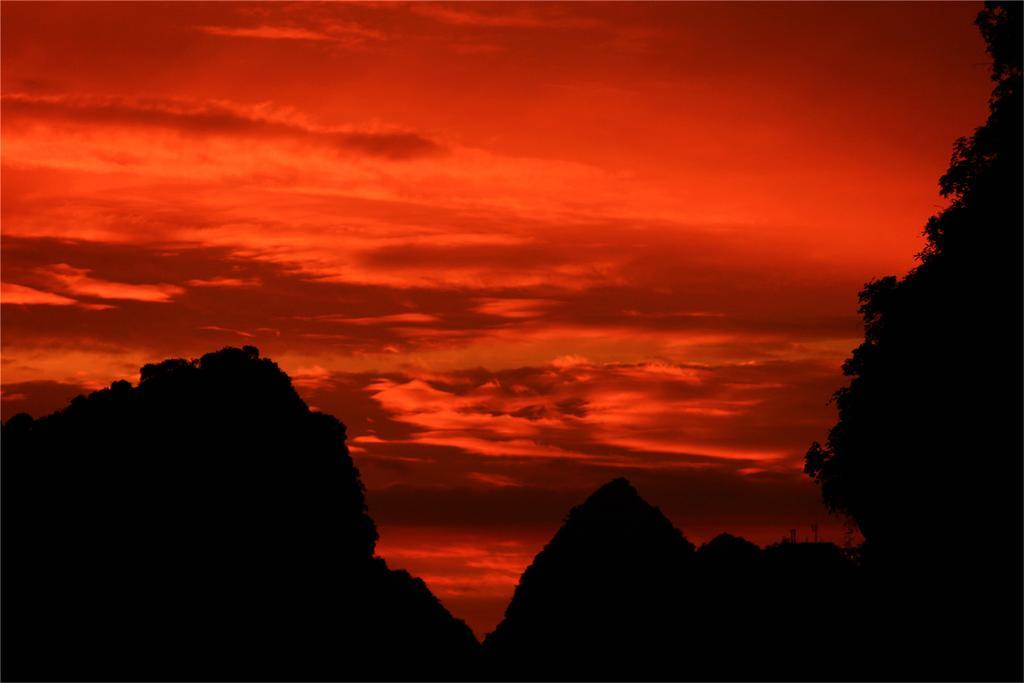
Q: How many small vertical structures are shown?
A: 2